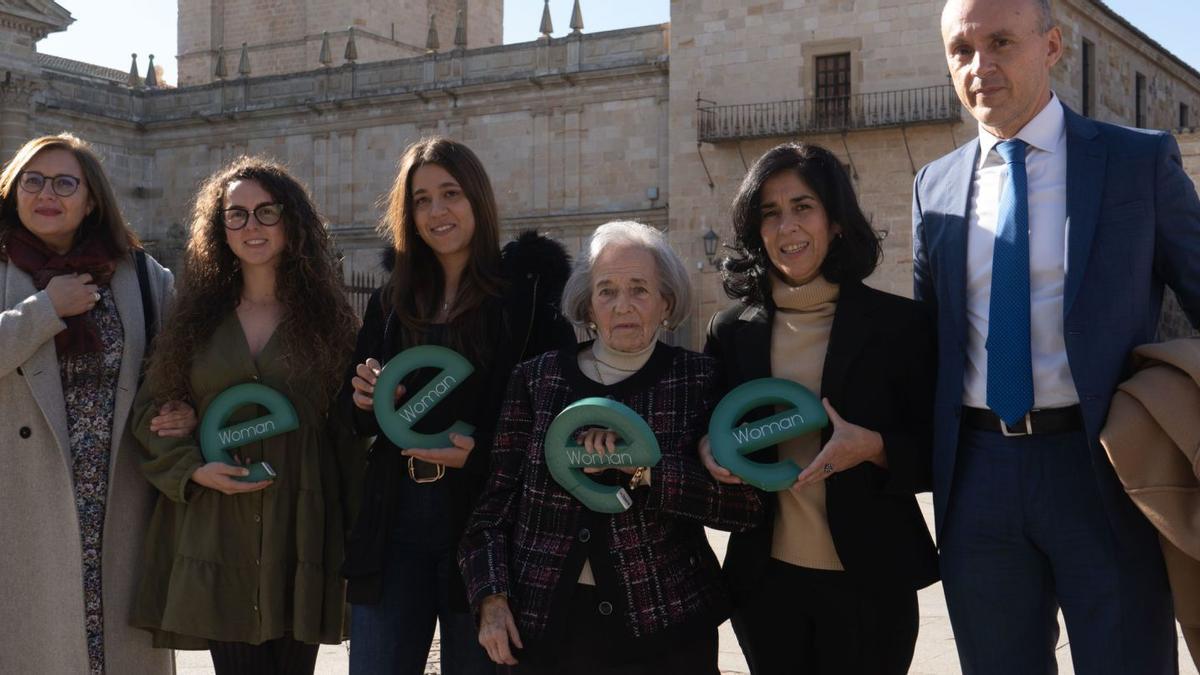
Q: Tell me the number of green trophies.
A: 4